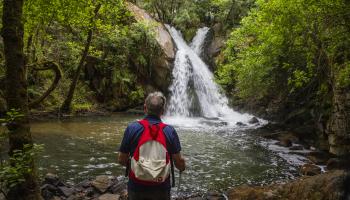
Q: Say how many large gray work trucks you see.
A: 0